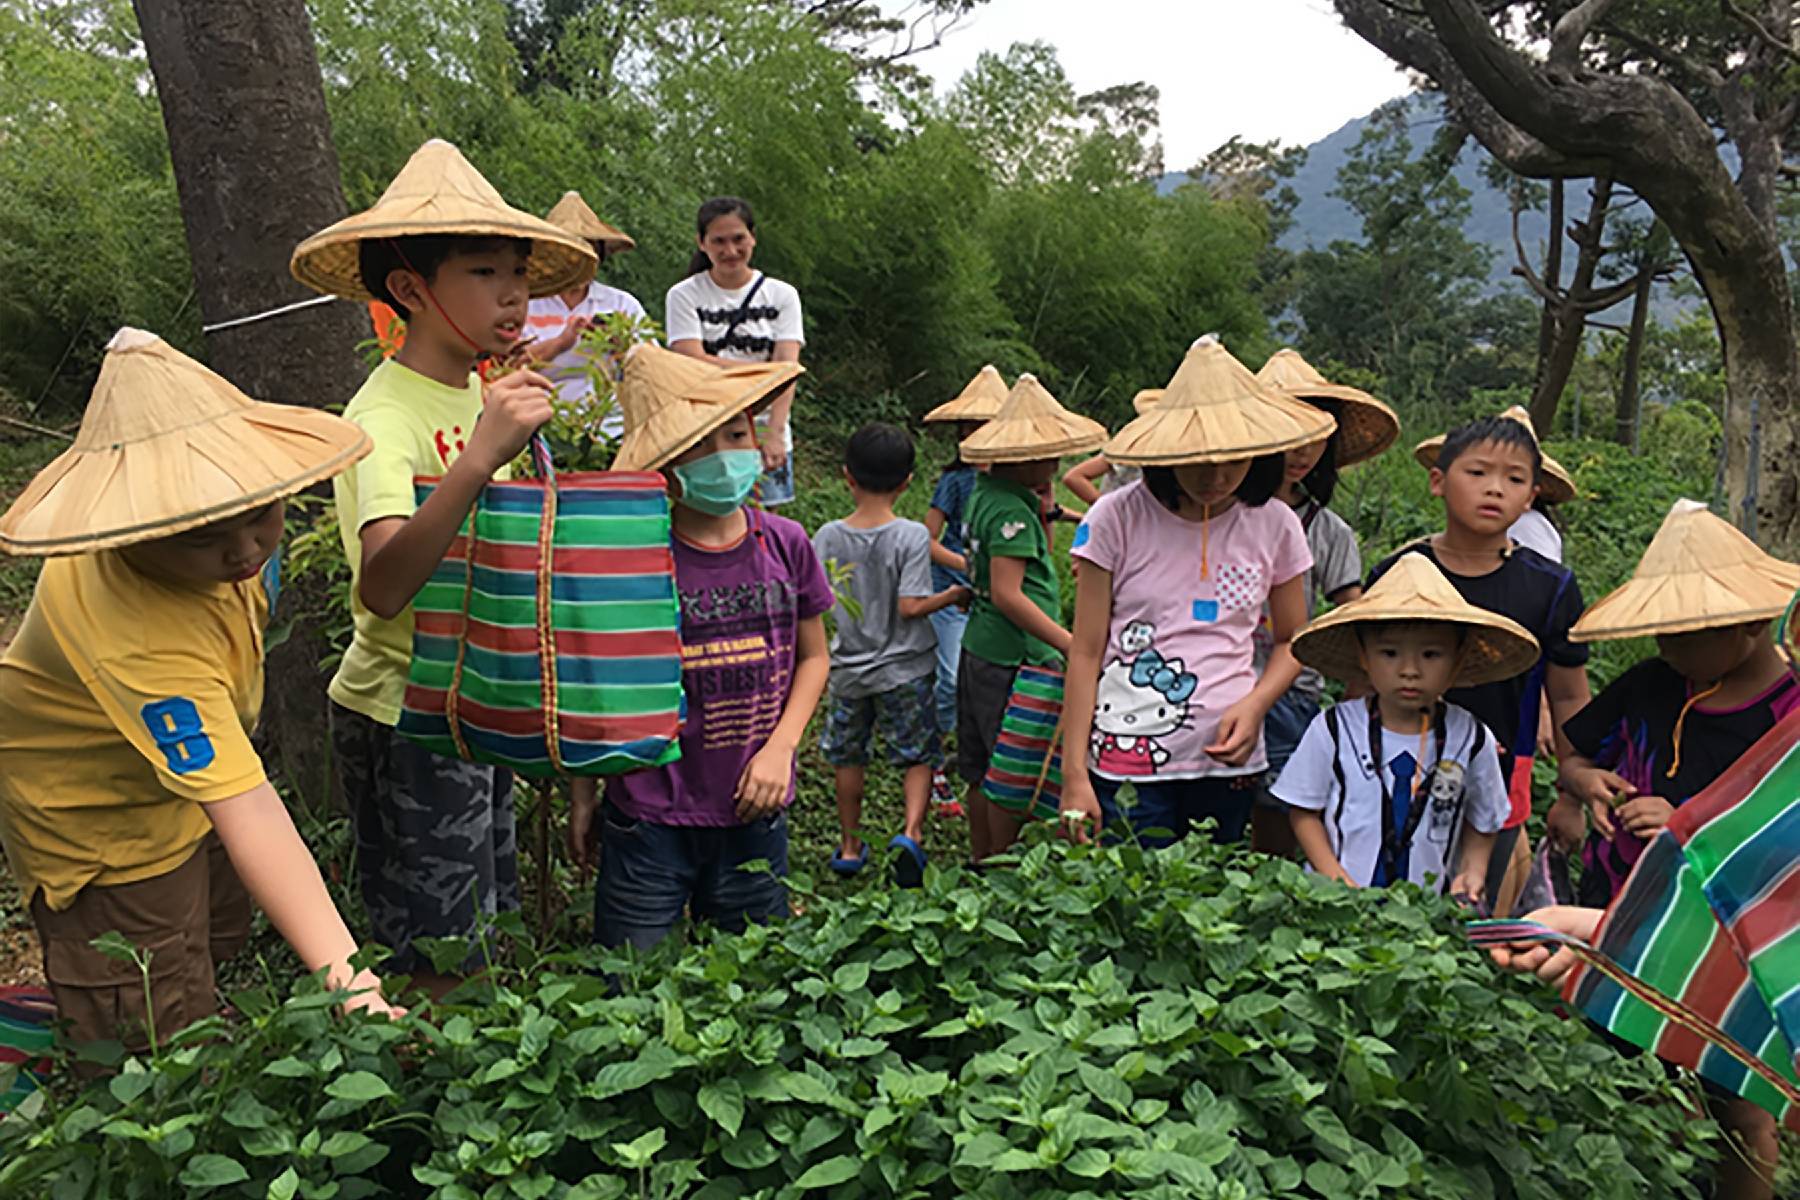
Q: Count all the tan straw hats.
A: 12